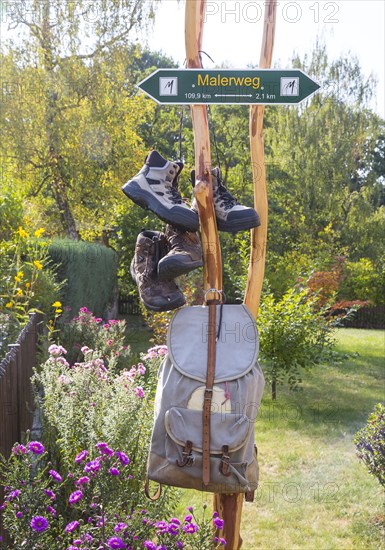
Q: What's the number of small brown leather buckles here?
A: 2